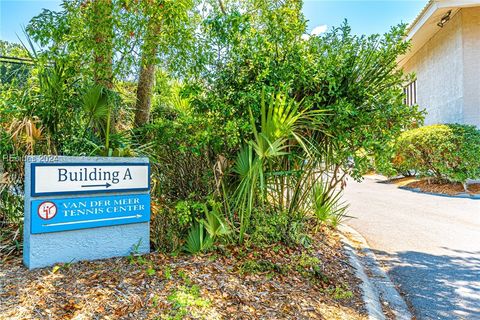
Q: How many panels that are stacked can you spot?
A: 2